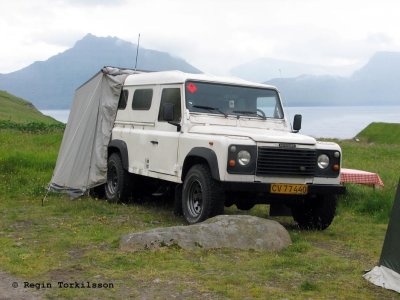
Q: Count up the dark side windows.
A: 3